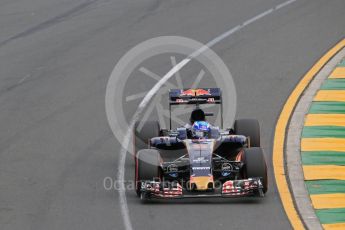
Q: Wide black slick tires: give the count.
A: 4